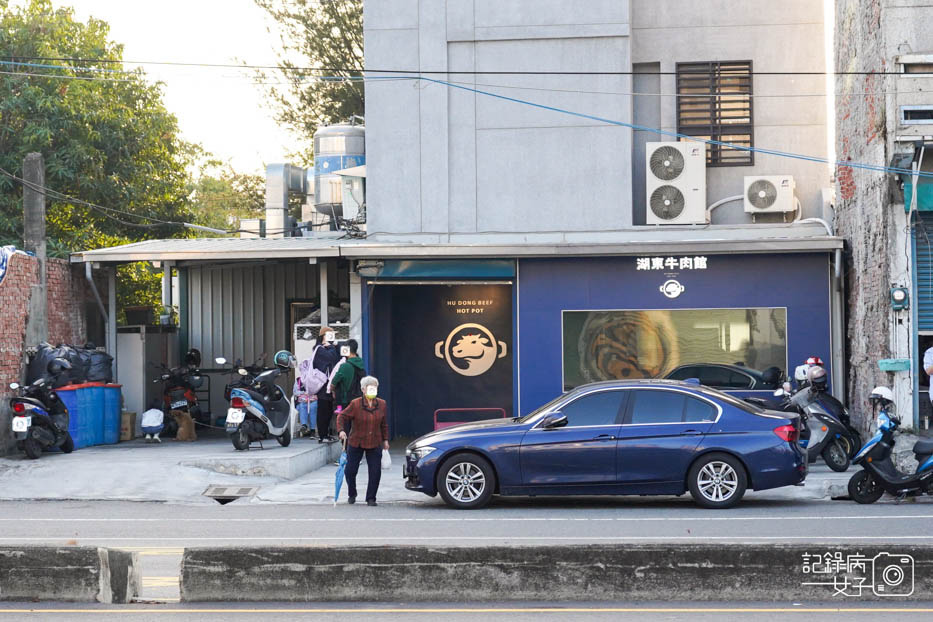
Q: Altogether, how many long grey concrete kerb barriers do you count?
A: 2